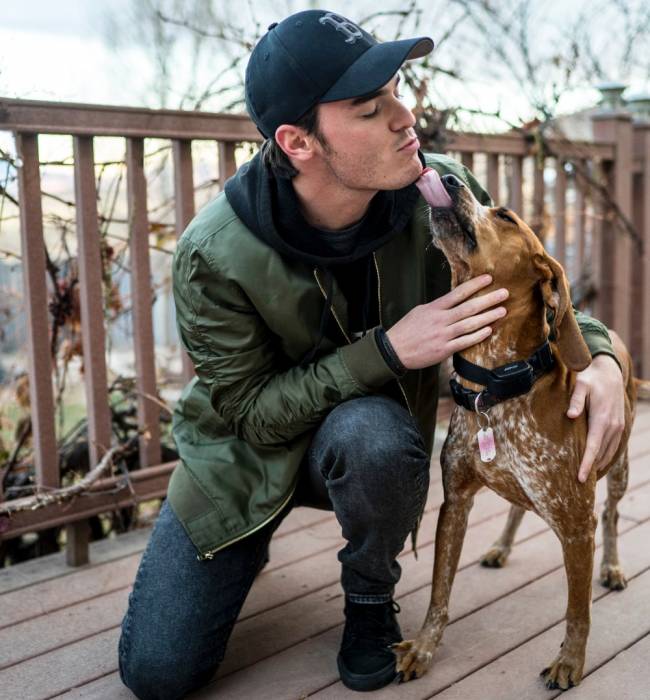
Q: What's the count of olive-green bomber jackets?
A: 1